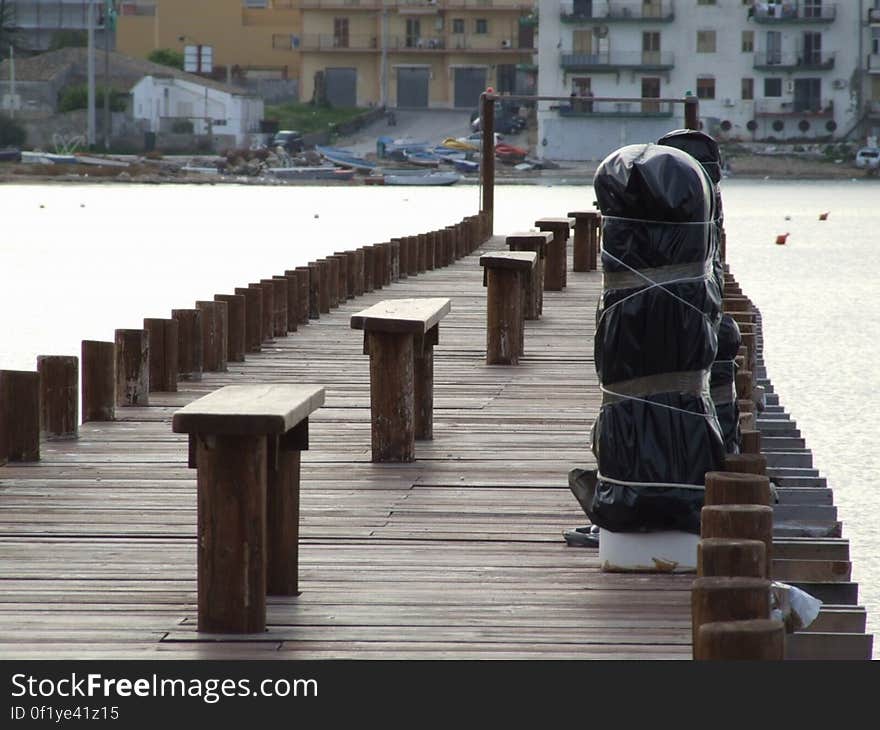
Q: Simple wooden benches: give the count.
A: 6